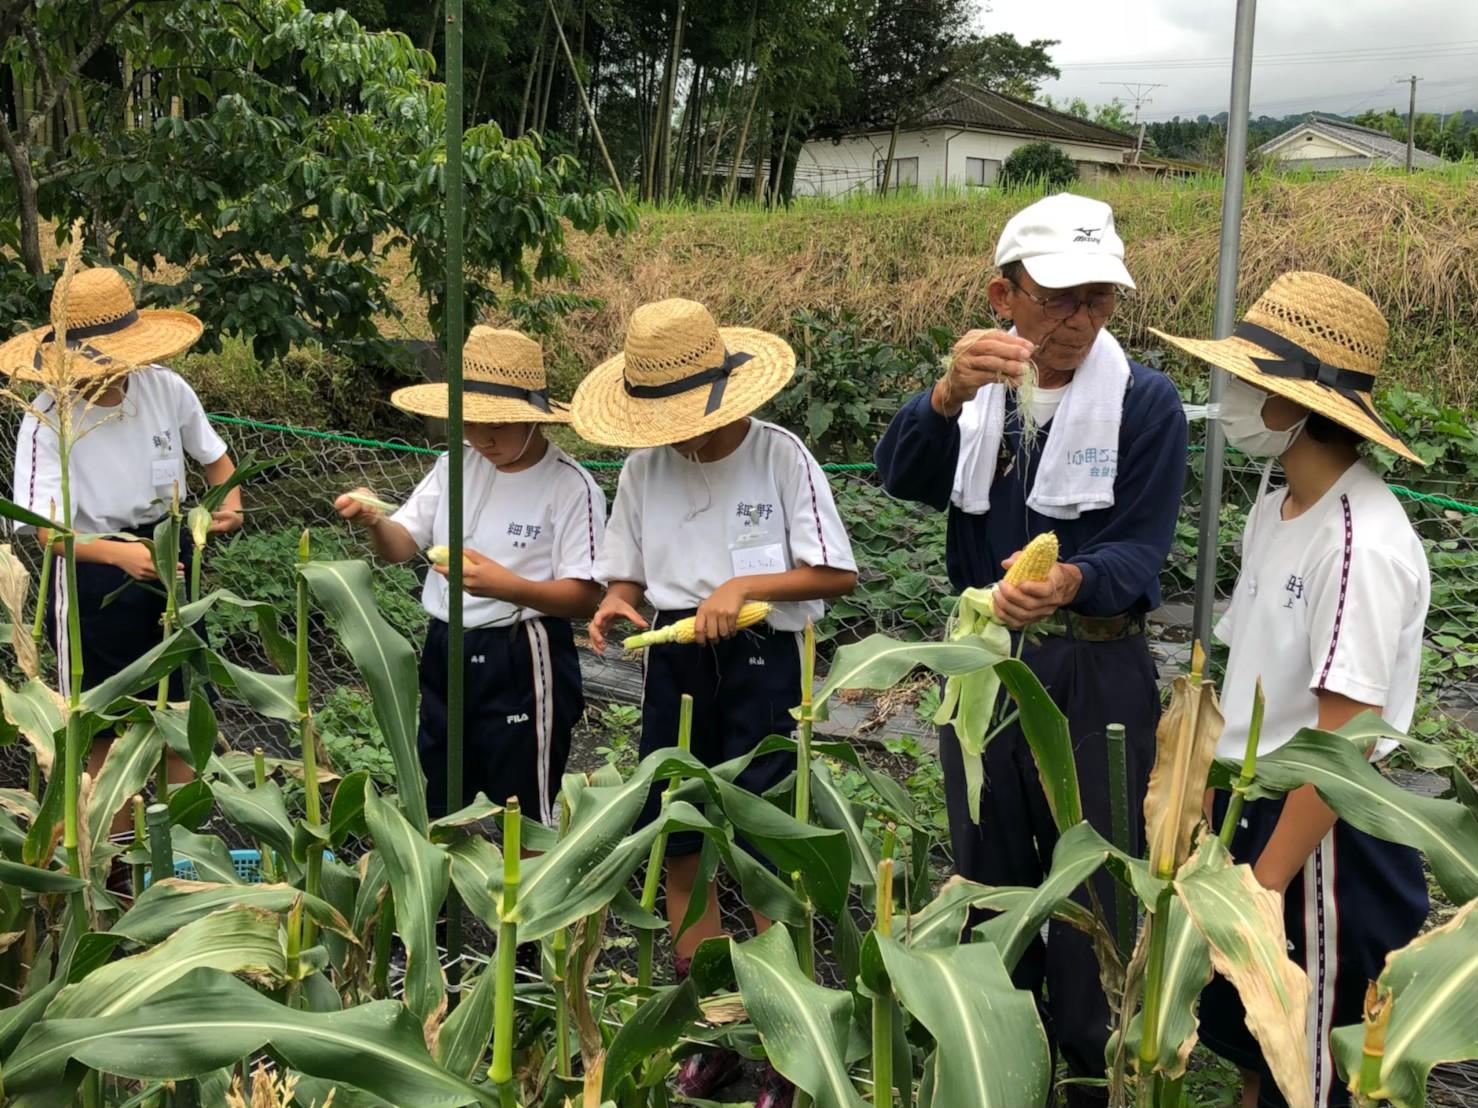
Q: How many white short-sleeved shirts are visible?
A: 4